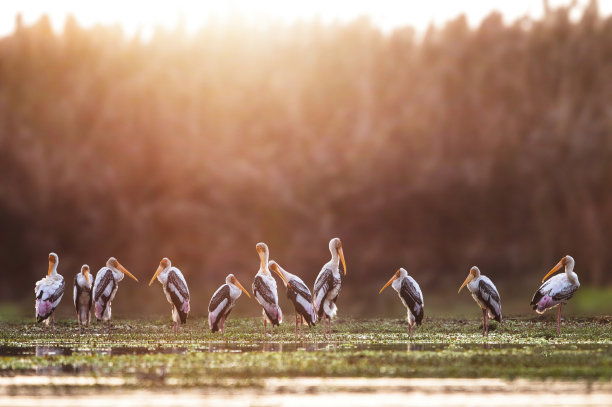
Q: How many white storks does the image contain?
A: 11